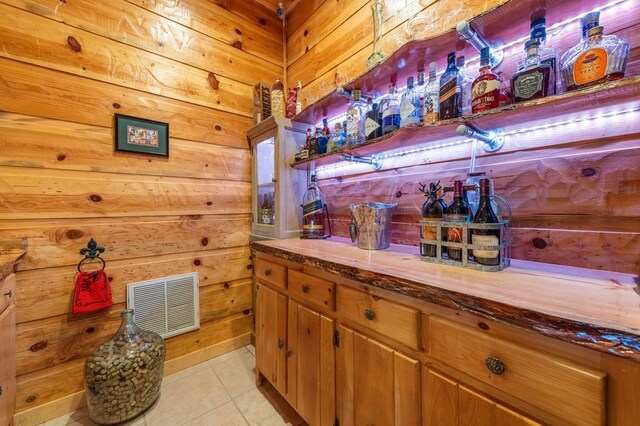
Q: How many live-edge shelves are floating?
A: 2